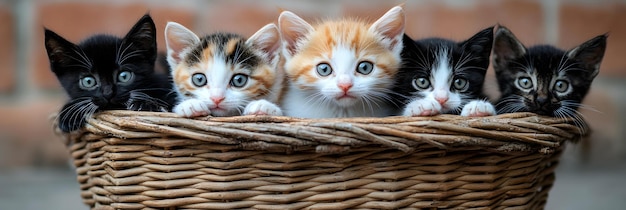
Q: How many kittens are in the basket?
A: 5